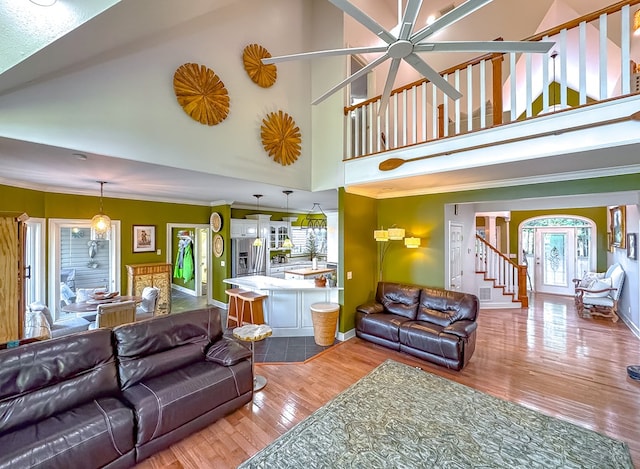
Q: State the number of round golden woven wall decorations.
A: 3